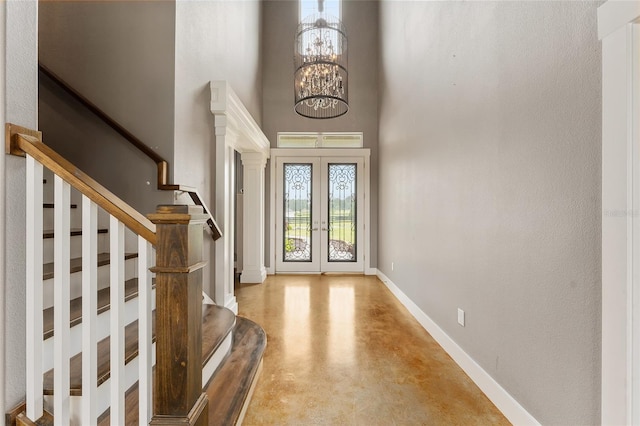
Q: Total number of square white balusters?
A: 5